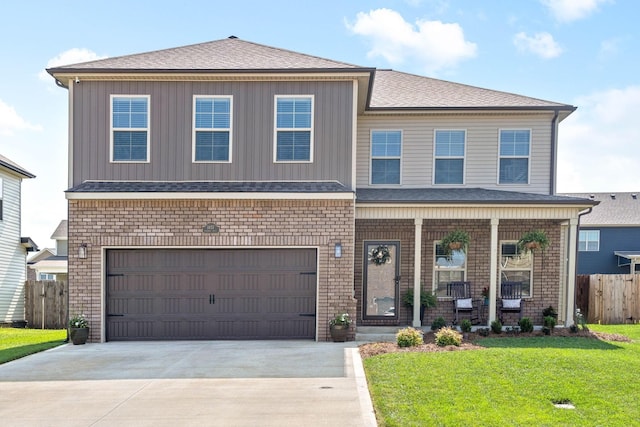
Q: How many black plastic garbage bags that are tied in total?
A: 0